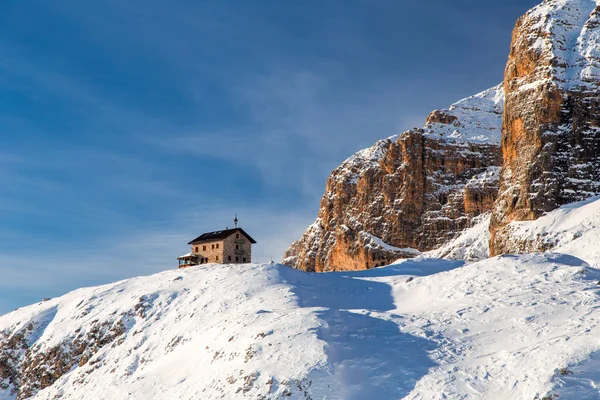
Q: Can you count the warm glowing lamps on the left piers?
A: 0